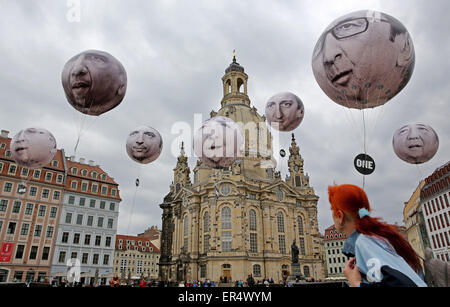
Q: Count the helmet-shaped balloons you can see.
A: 0